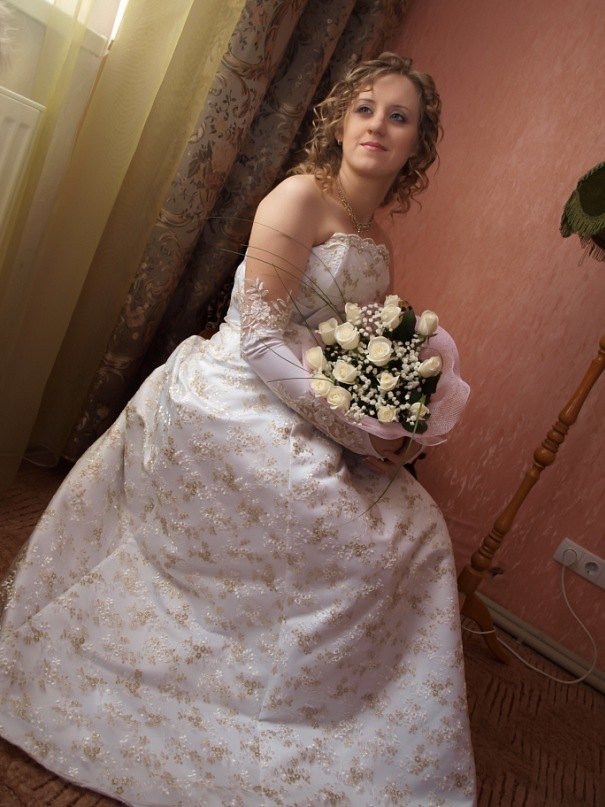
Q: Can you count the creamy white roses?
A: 15